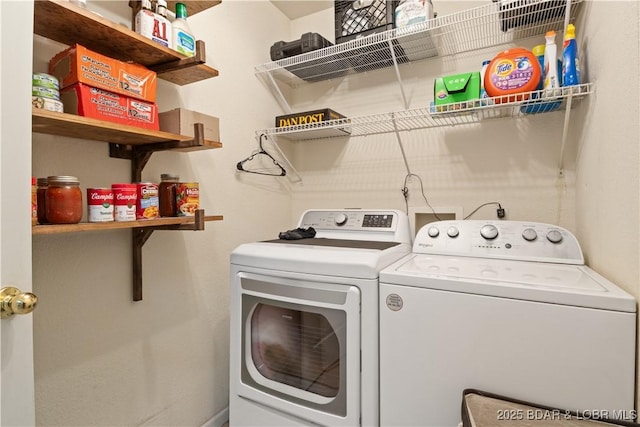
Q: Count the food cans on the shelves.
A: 7